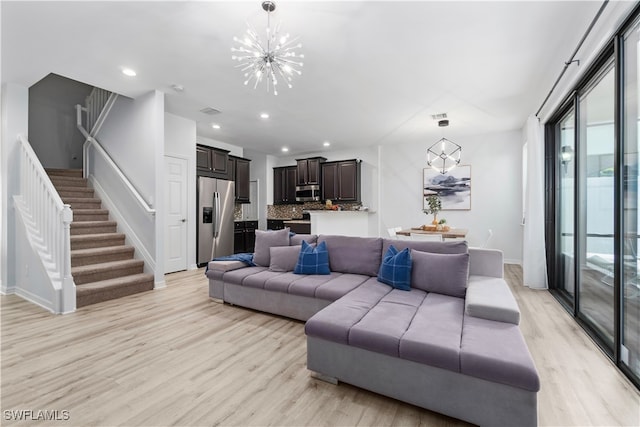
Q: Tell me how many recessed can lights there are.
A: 5